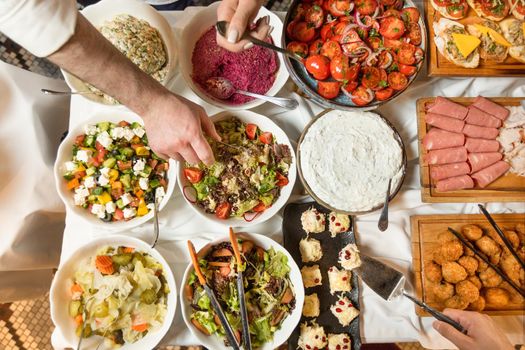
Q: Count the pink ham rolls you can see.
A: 12